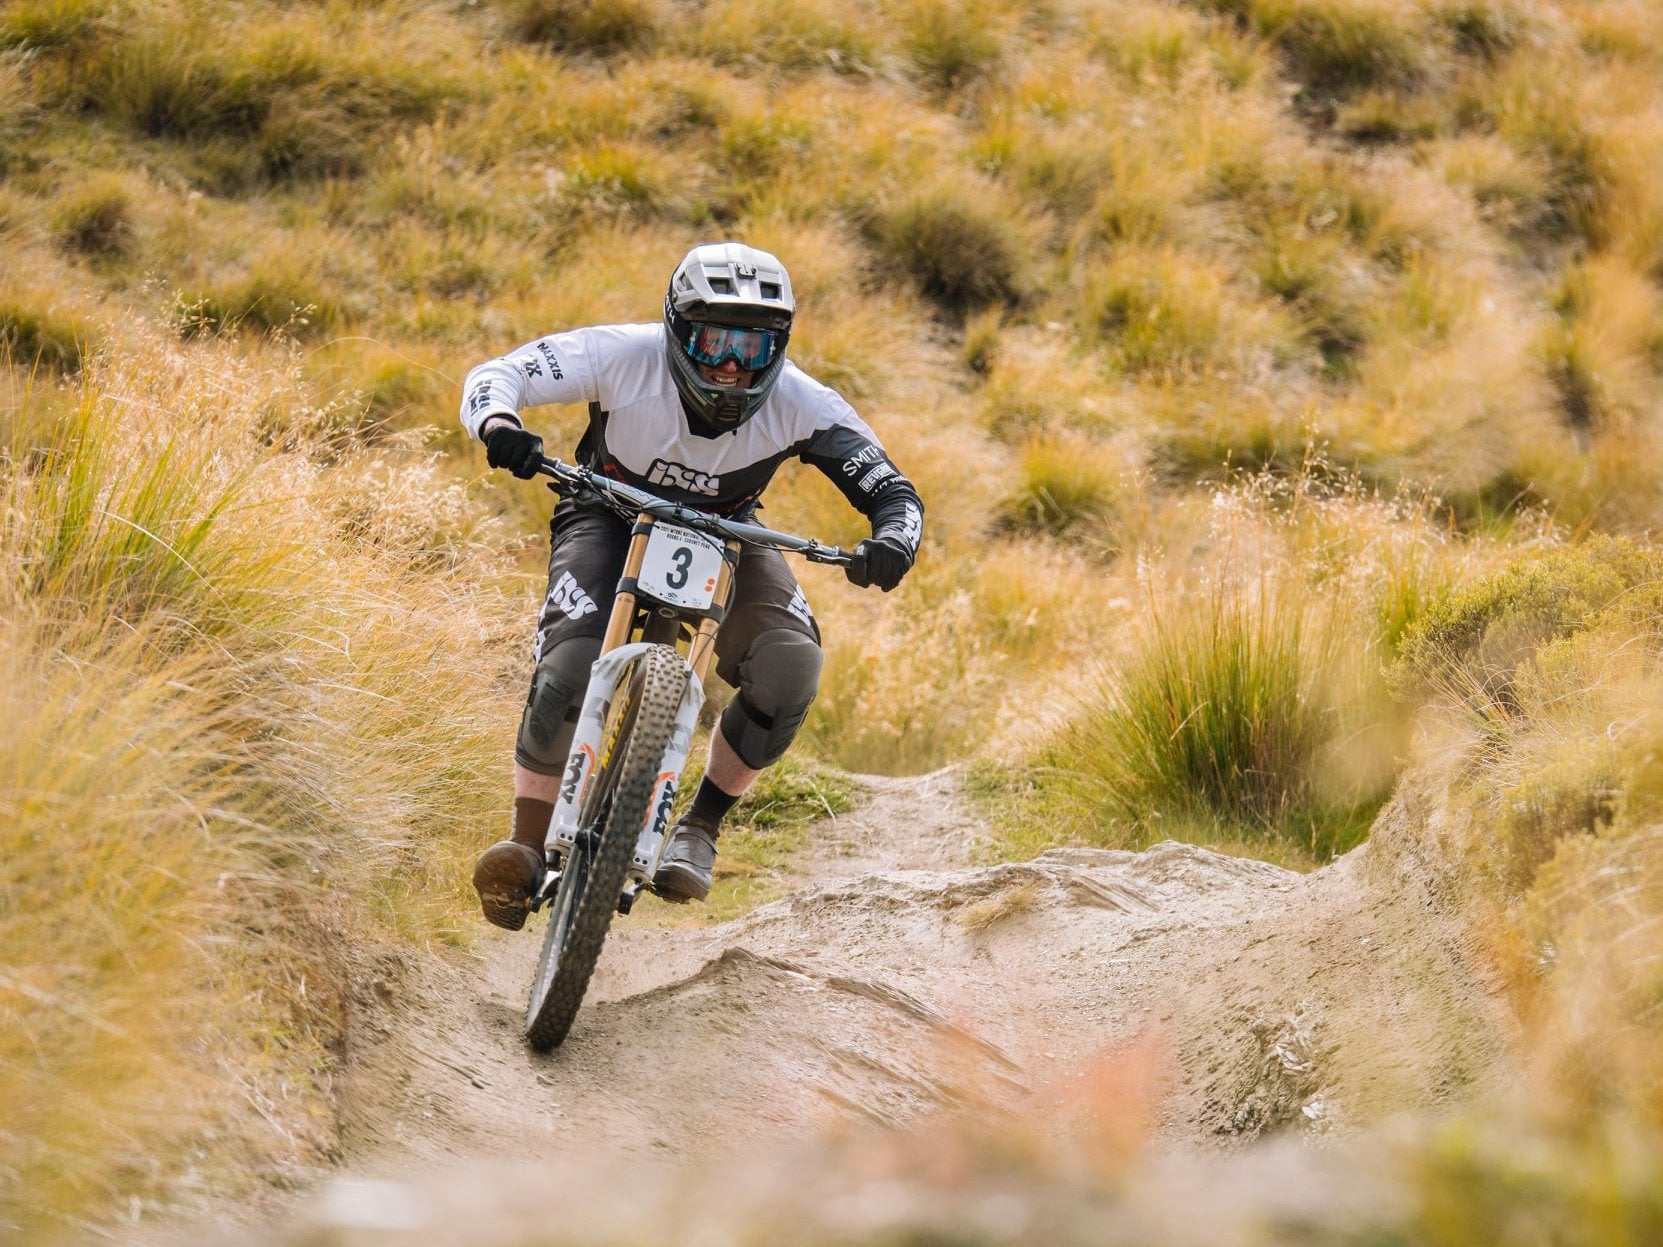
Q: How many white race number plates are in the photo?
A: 1